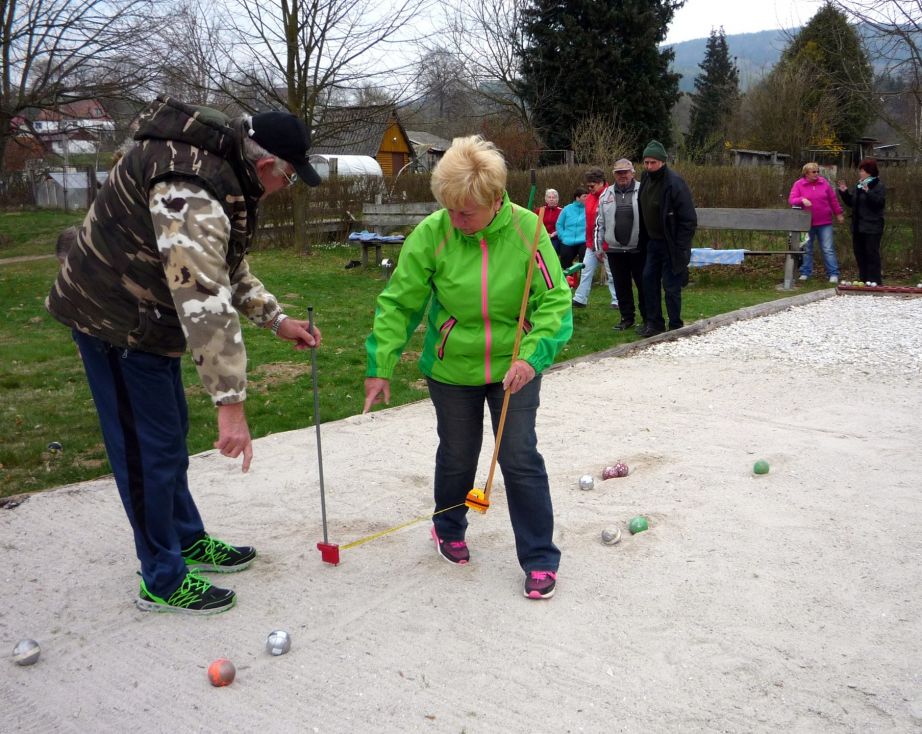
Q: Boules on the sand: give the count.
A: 9